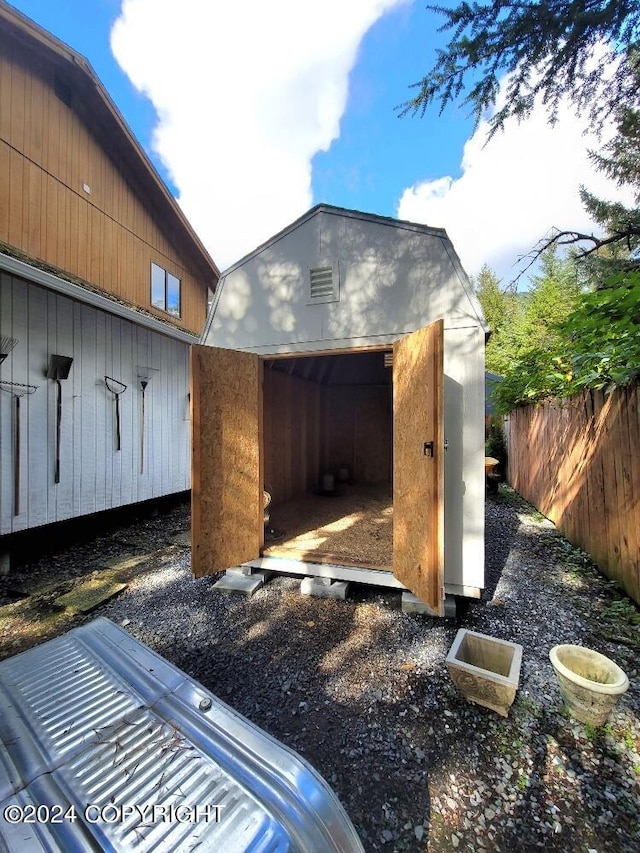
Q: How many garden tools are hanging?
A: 5